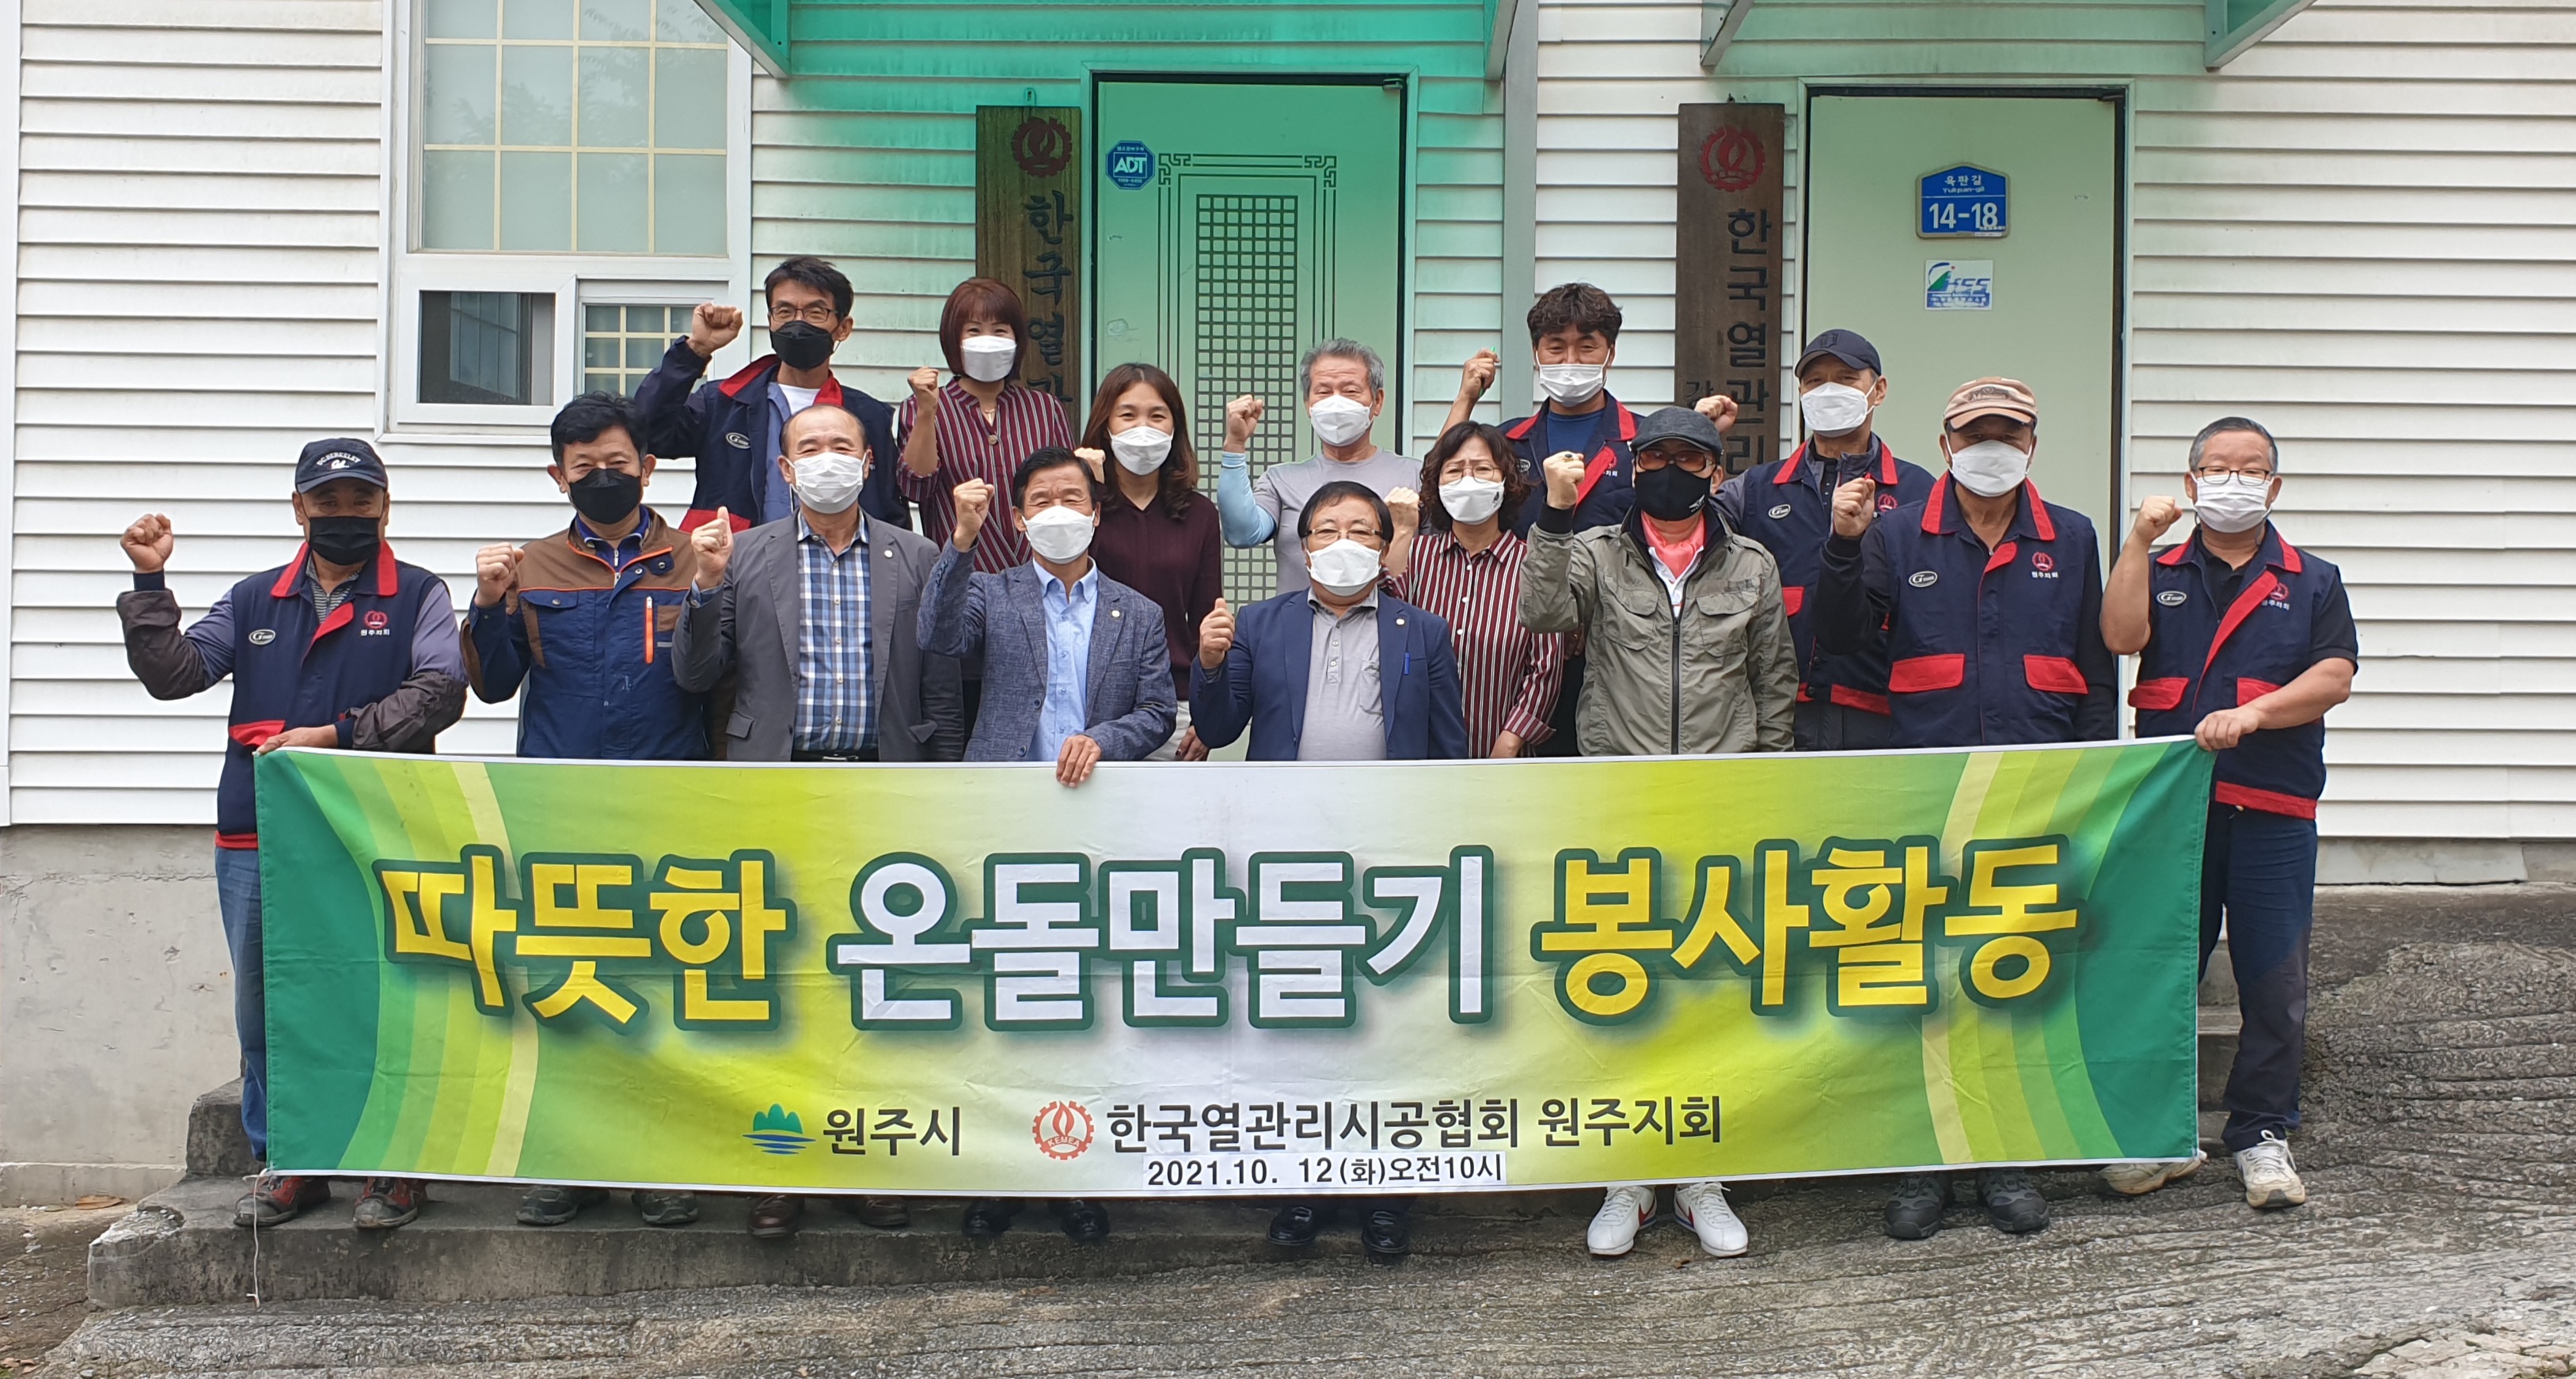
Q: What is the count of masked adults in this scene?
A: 15